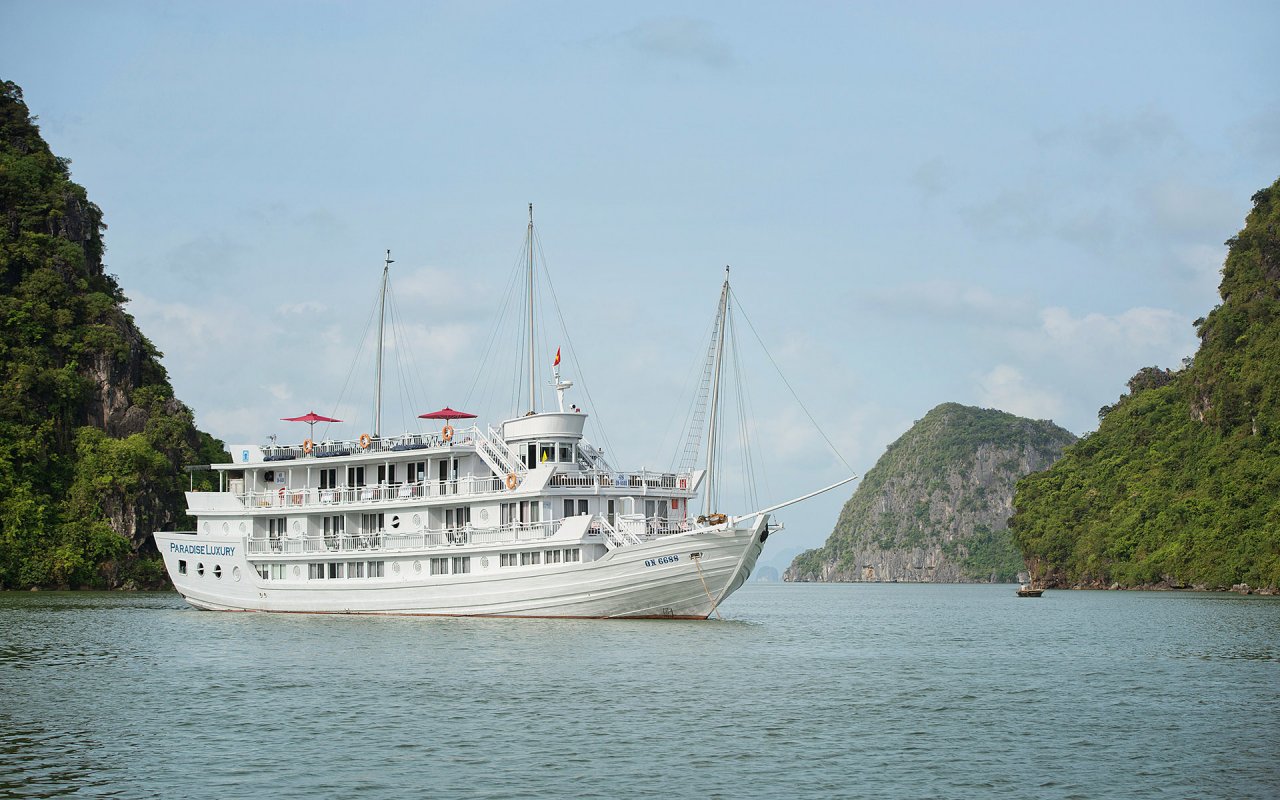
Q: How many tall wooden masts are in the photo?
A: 3